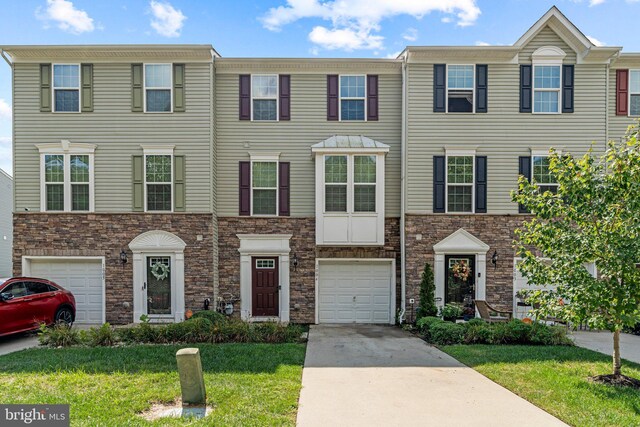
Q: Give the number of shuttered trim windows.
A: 11